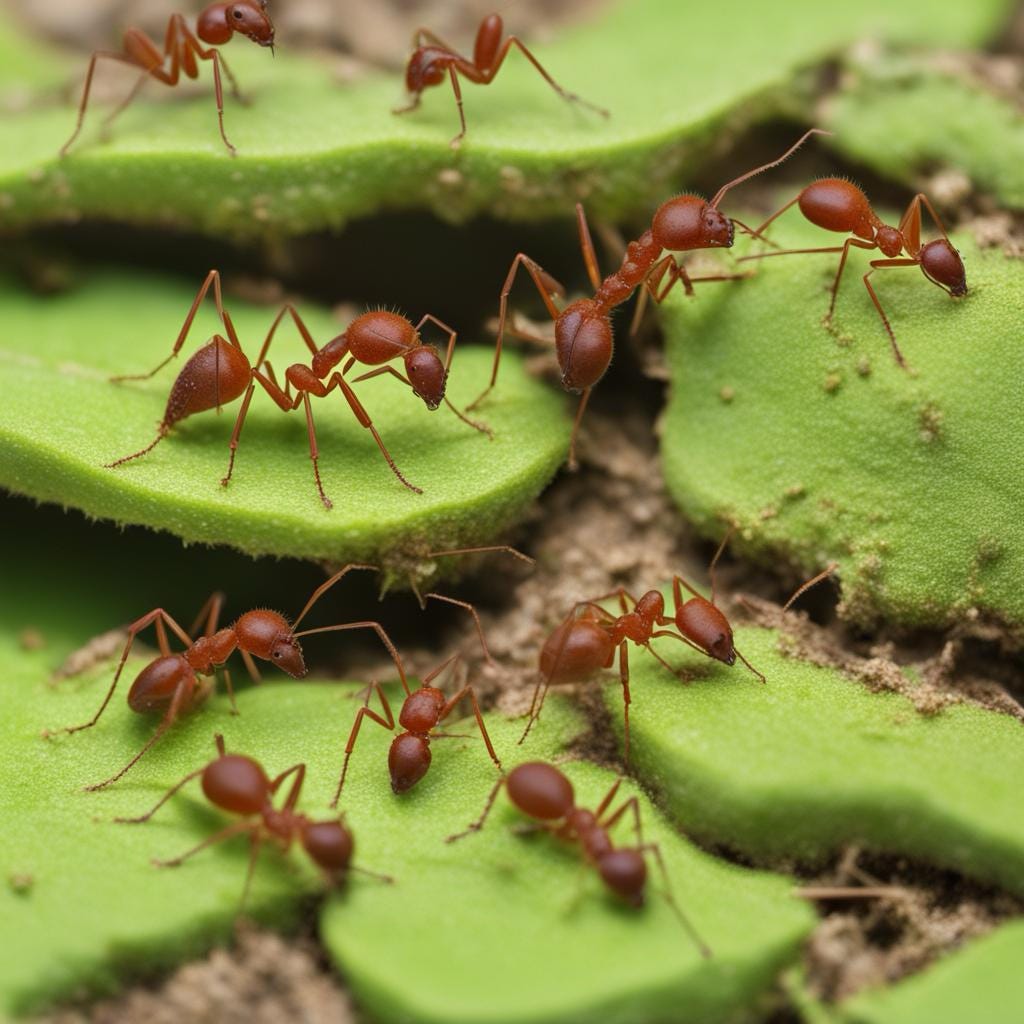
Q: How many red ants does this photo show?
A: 10